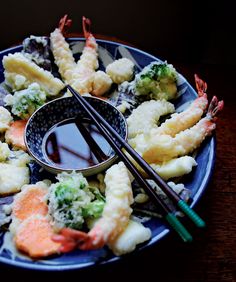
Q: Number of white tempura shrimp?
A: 5